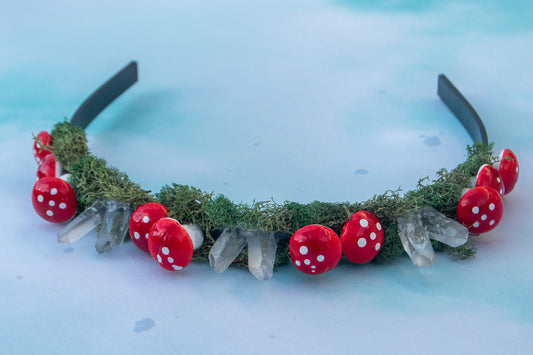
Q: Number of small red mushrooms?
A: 10